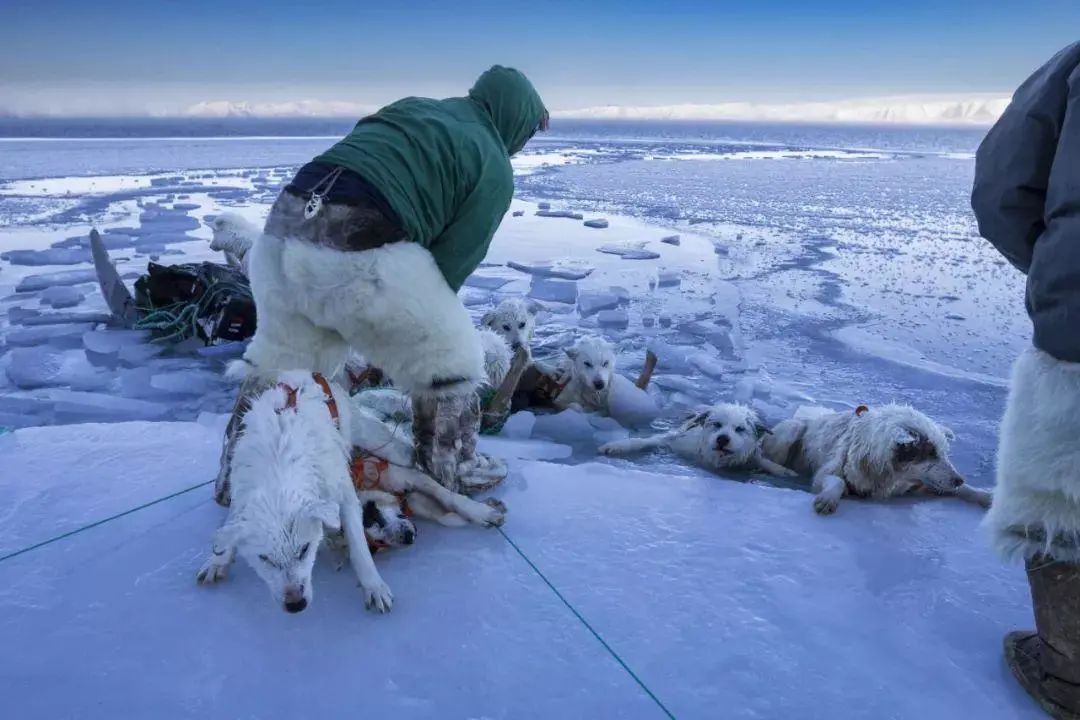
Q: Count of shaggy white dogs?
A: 7